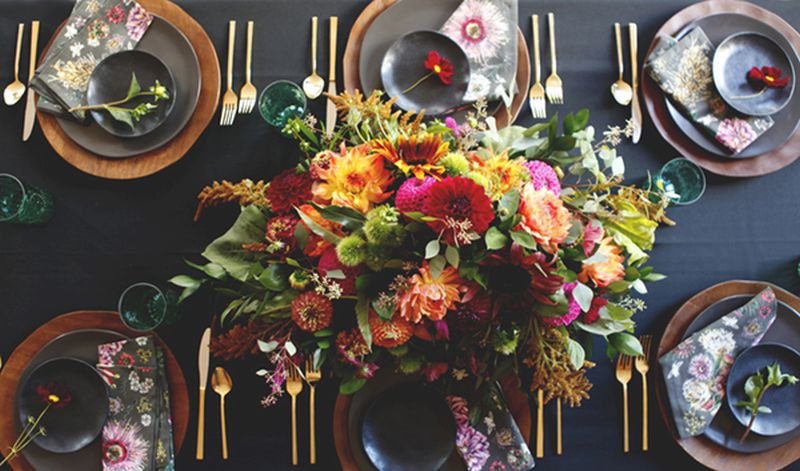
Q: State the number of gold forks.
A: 8